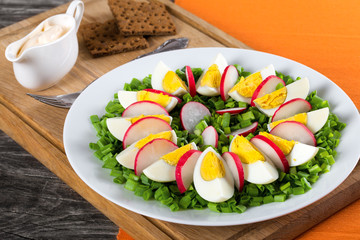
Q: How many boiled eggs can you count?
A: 12